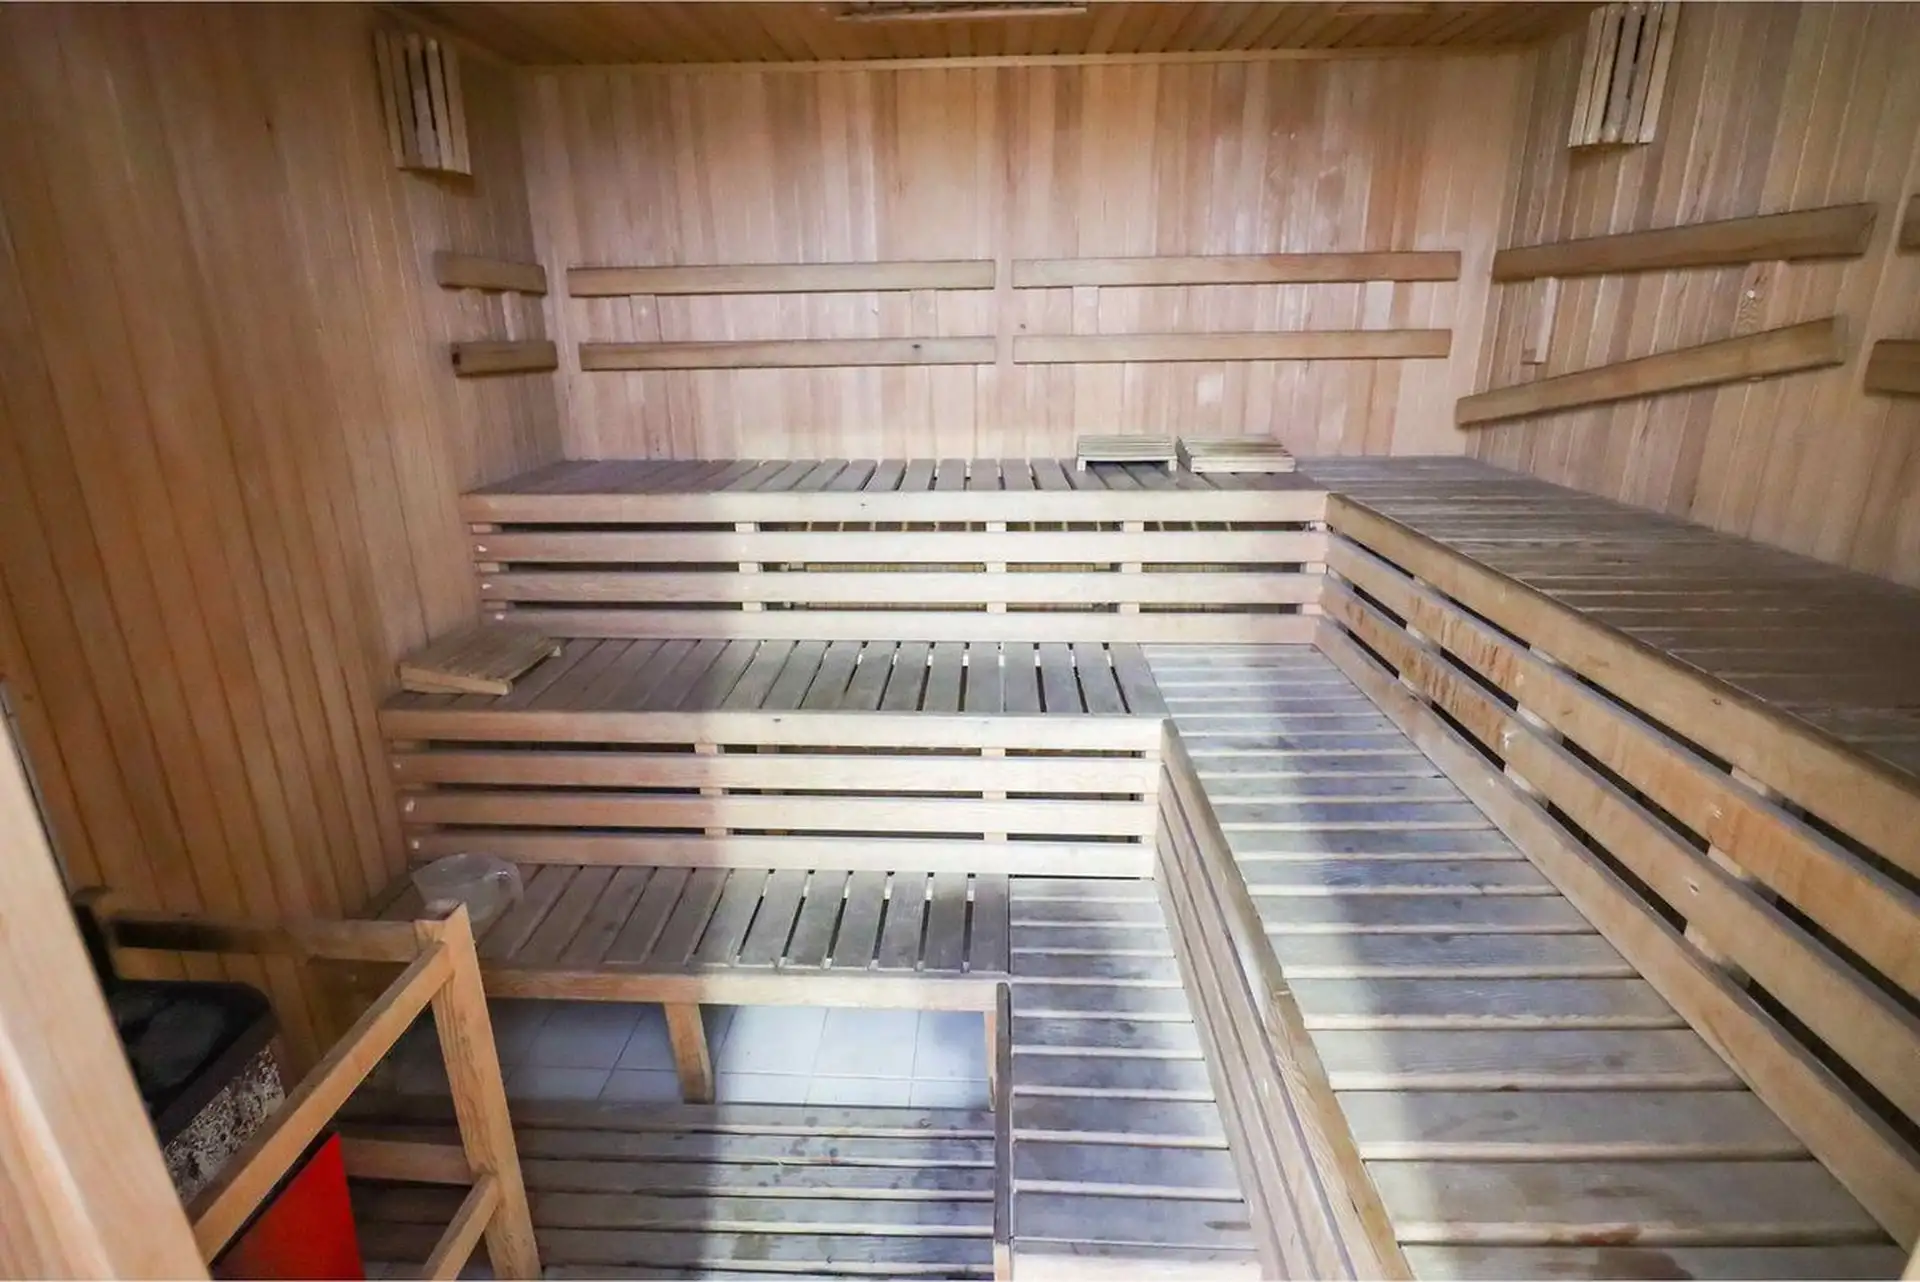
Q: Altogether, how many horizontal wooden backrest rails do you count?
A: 10